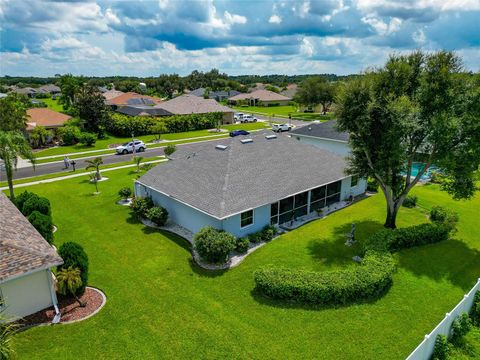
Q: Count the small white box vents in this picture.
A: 3